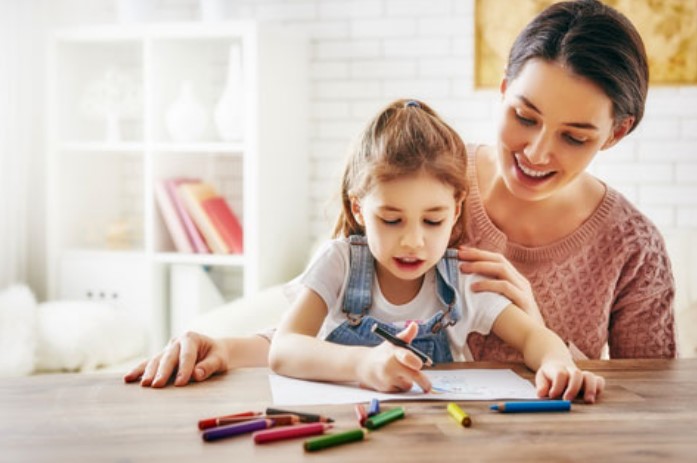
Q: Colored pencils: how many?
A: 12